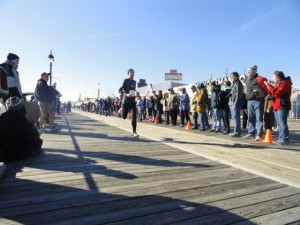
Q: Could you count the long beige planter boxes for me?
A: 0